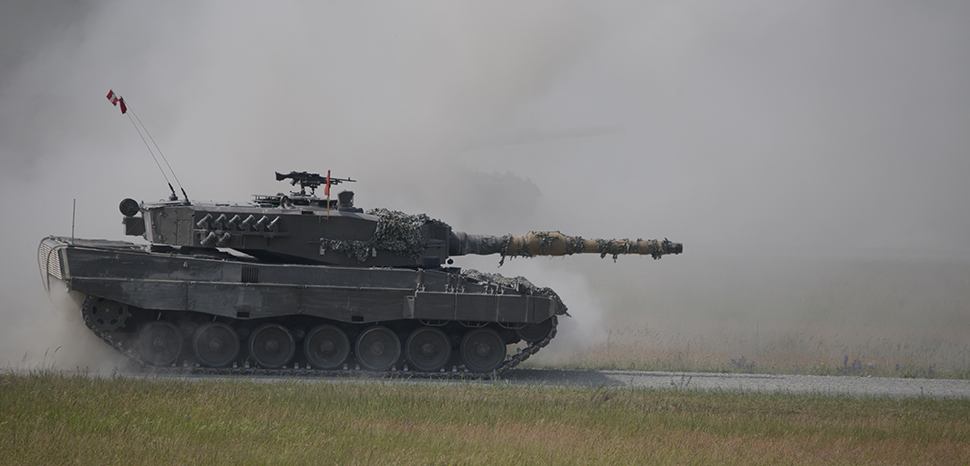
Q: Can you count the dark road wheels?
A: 7